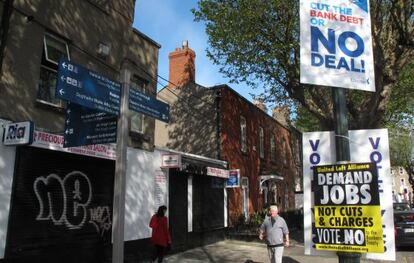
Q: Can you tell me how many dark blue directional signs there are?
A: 3